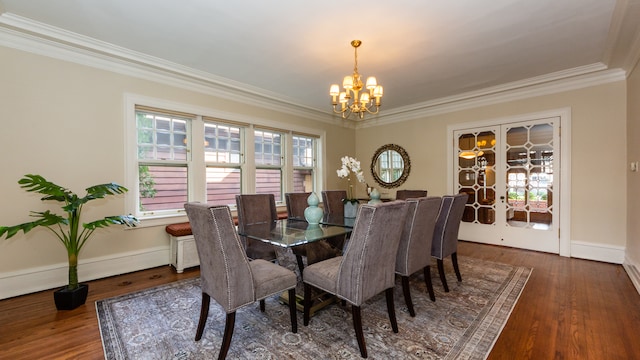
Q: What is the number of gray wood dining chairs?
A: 8